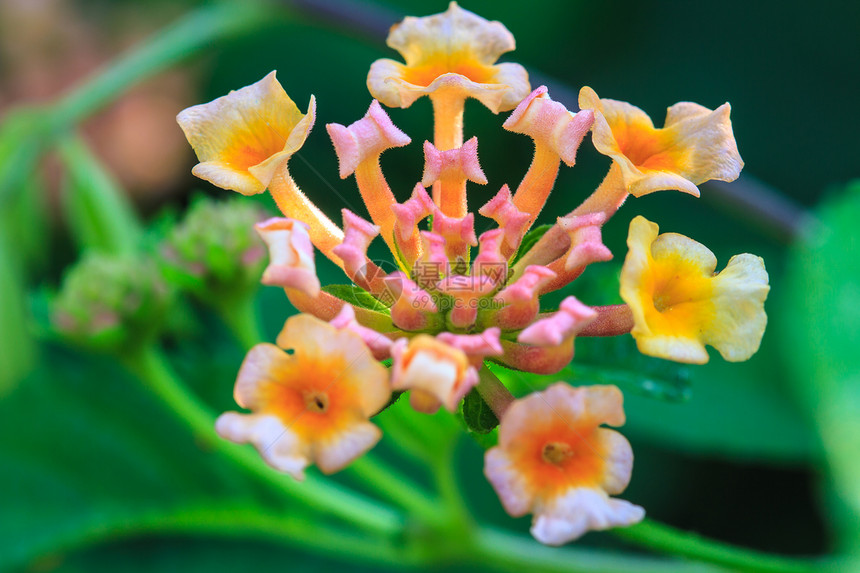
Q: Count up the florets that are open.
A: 6